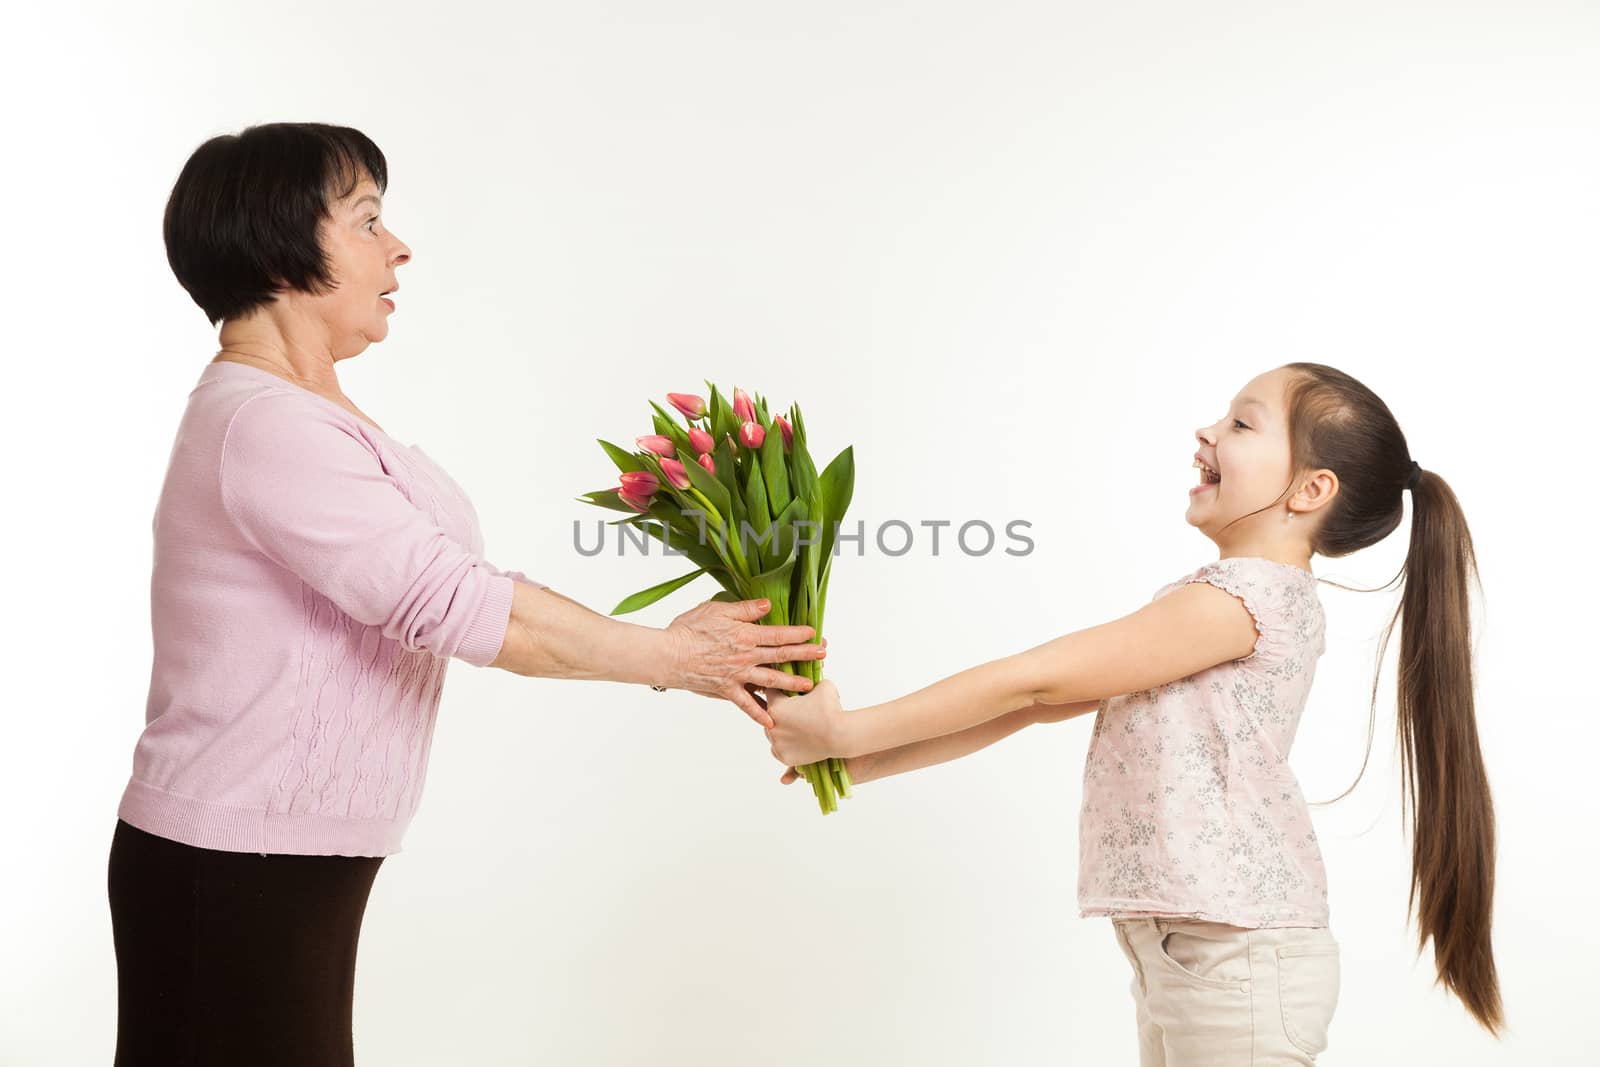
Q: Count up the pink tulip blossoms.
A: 10